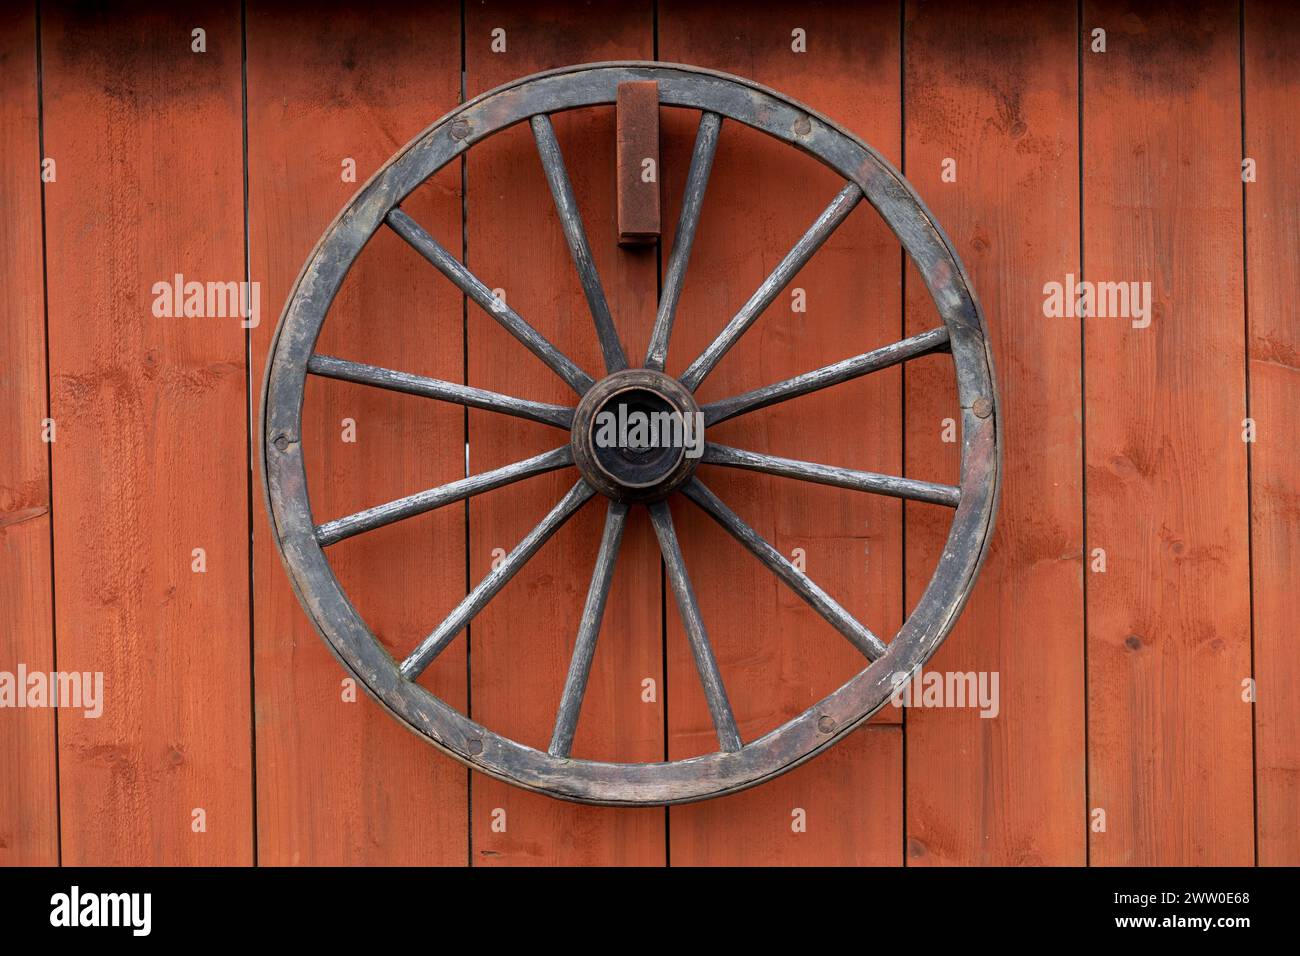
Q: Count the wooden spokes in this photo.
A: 12